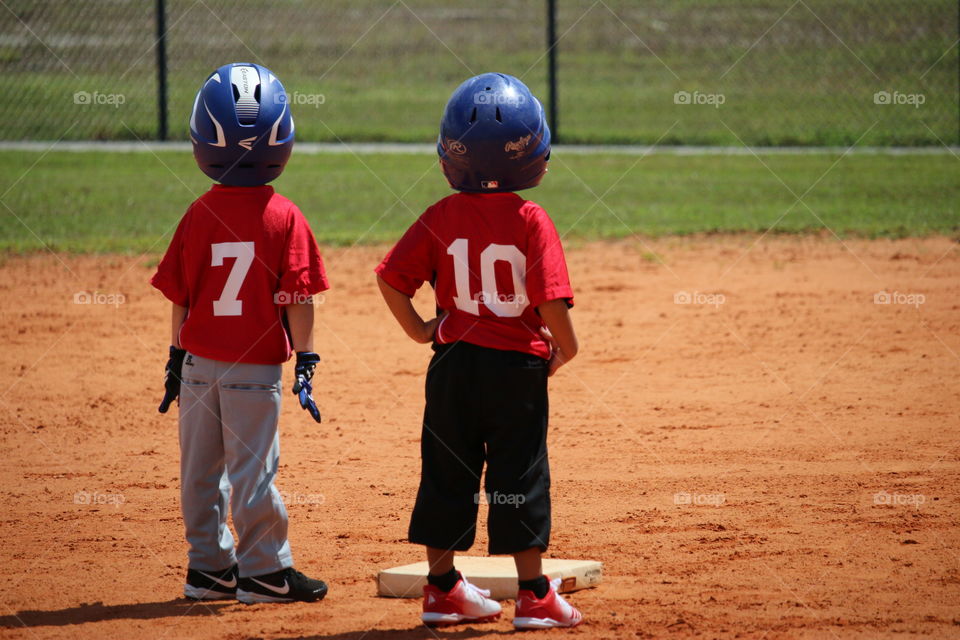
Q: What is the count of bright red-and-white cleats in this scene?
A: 2